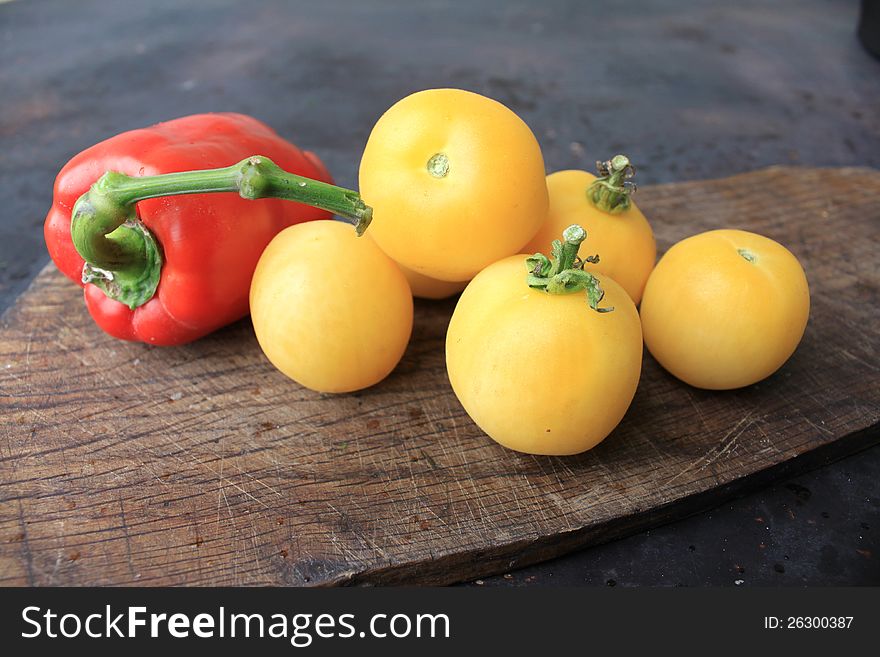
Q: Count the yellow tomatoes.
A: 6